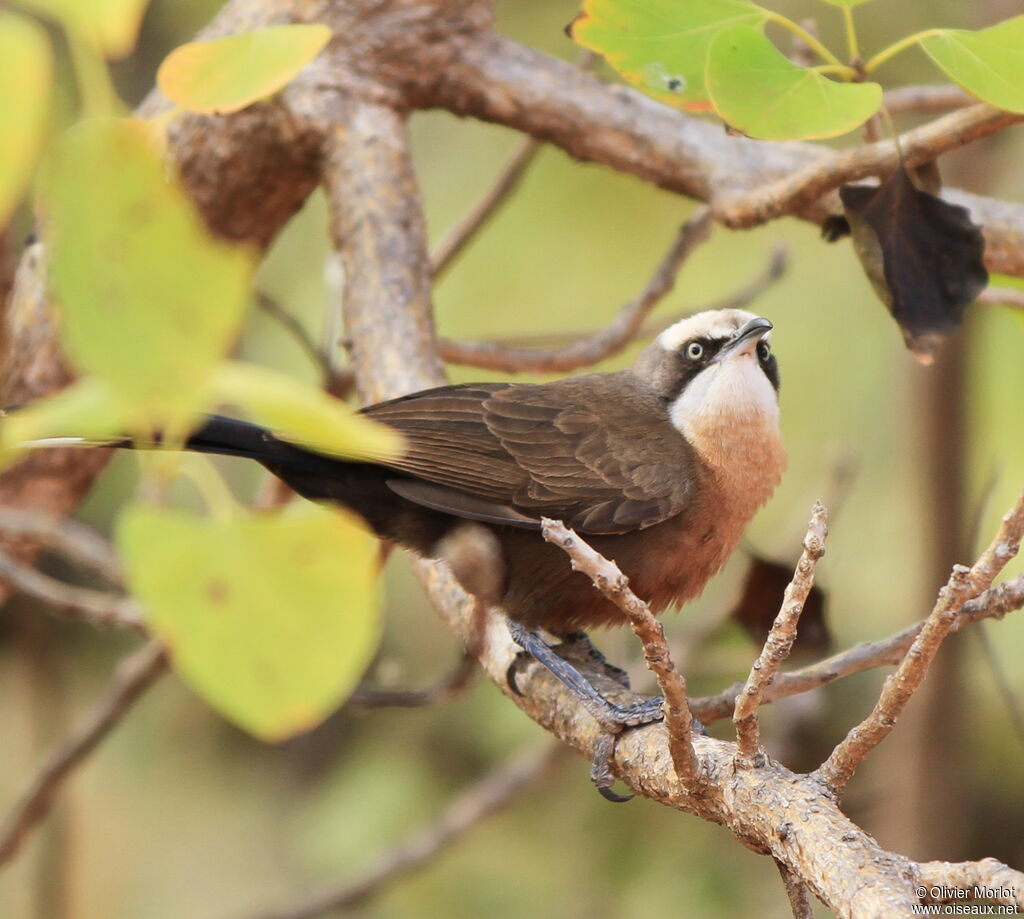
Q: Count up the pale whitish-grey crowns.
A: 1